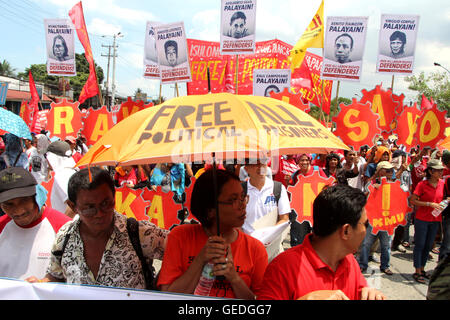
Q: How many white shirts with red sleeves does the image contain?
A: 1